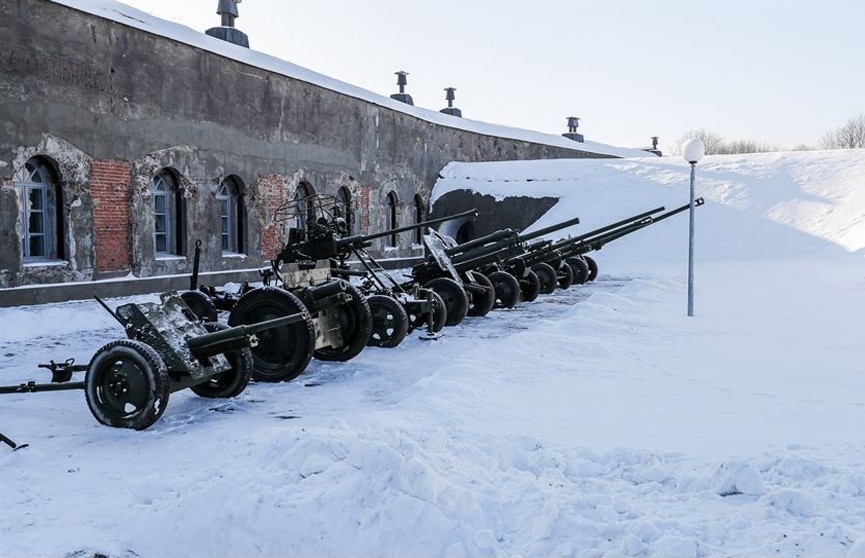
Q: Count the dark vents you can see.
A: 5